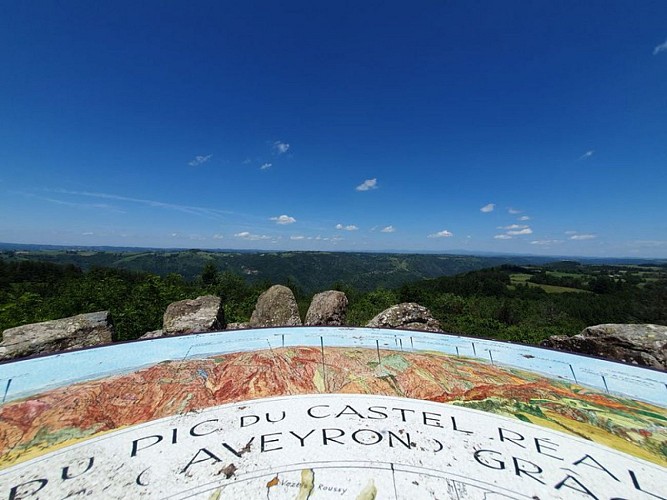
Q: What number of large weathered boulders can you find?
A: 6